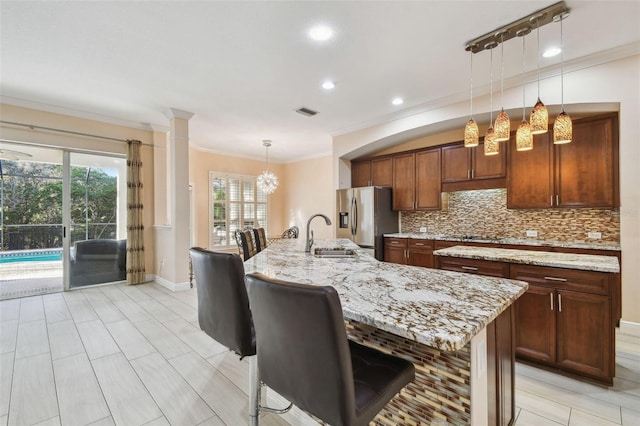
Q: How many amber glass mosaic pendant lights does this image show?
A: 6